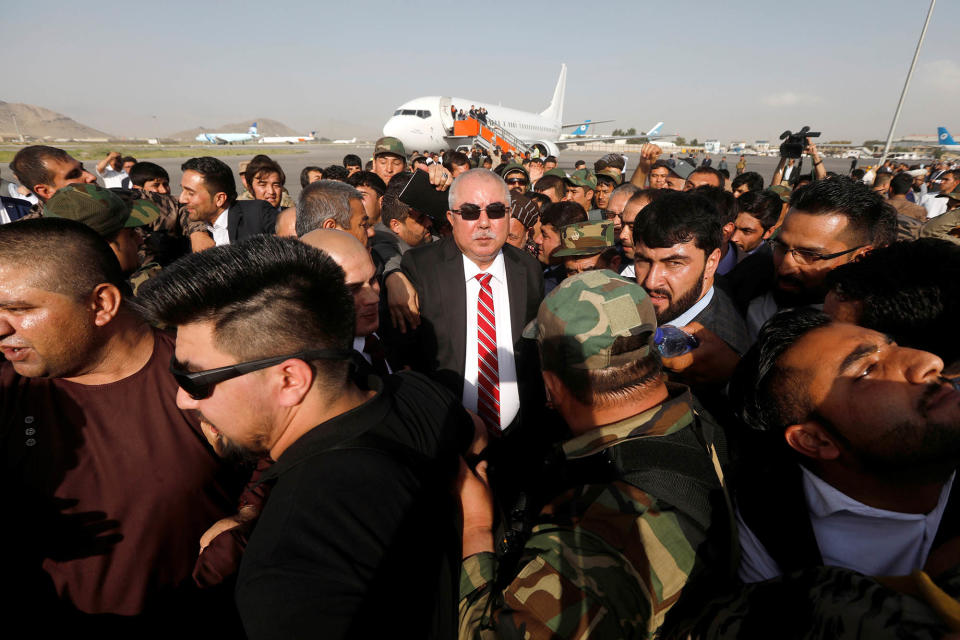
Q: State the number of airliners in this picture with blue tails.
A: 4